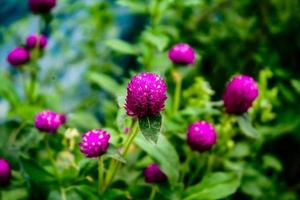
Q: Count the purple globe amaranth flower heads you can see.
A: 11